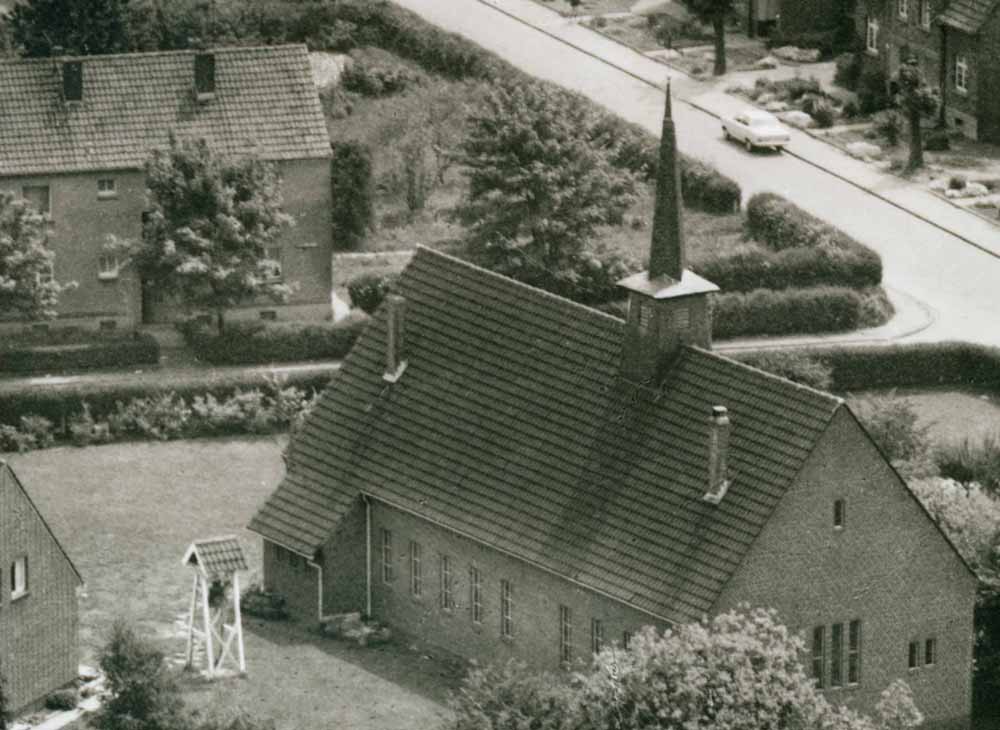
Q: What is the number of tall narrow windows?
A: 11